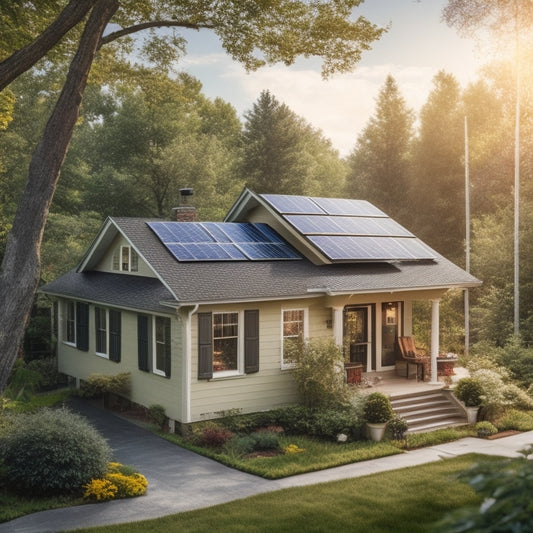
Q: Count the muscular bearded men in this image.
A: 0